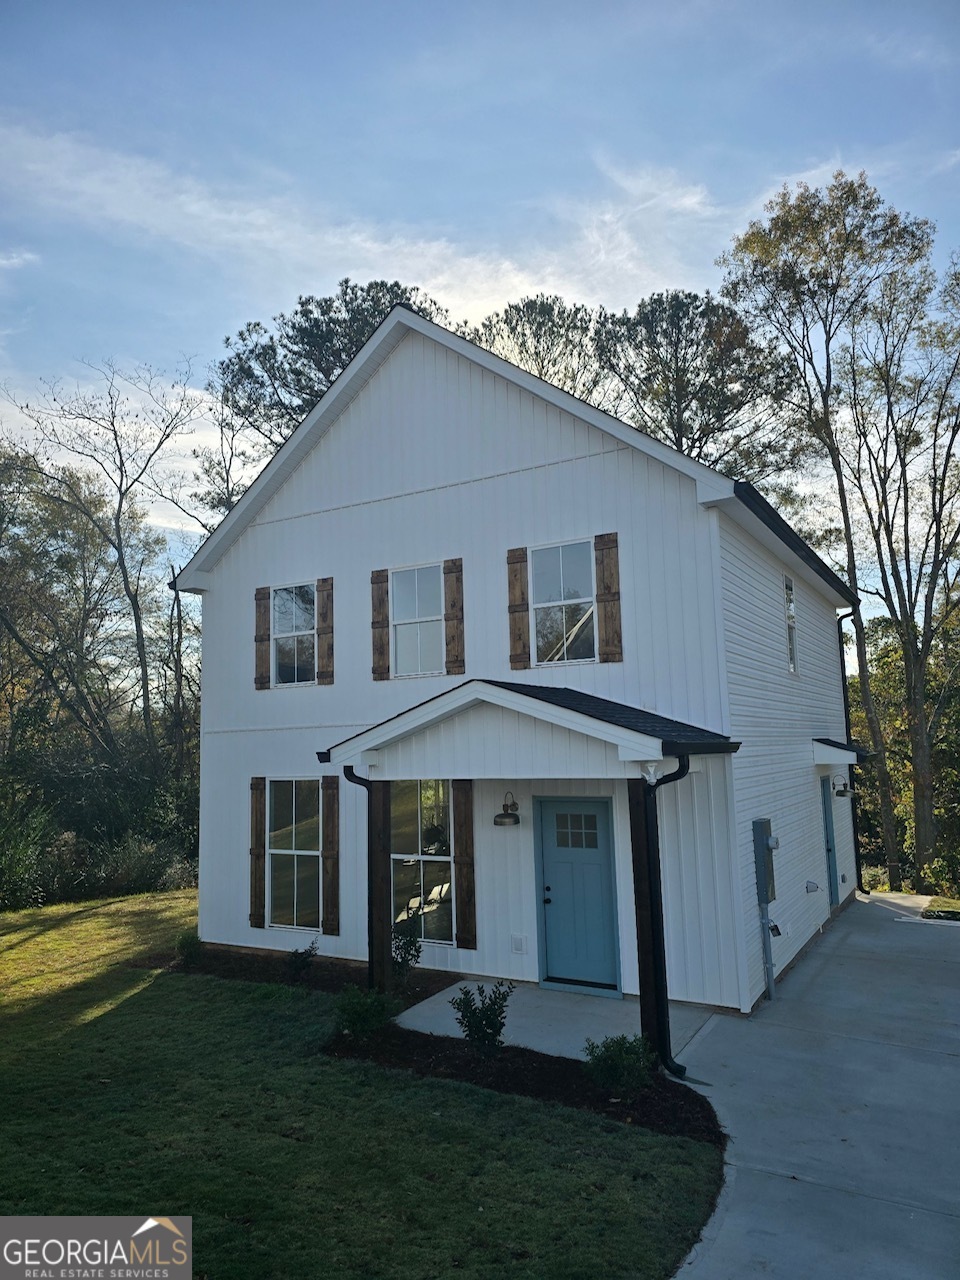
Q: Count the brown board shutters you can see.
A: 9